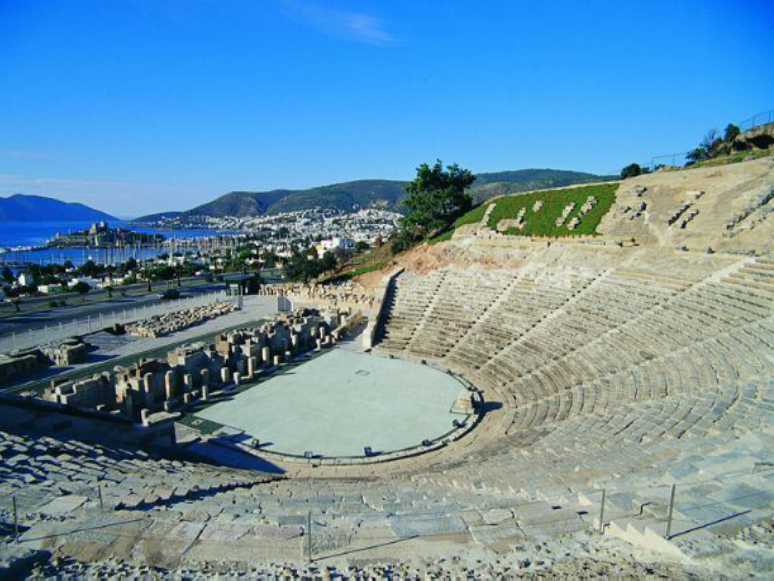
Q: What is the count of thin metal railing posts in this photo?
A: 5